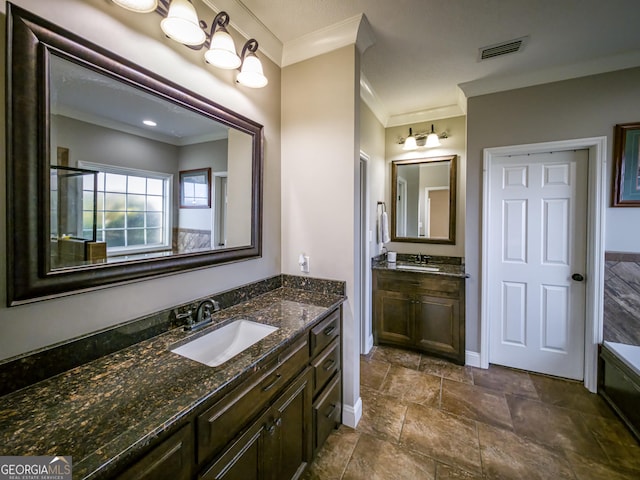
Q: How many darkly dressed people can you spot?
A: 0